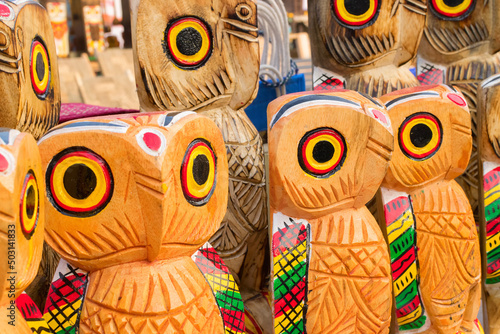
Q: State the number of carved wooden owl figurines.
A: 9